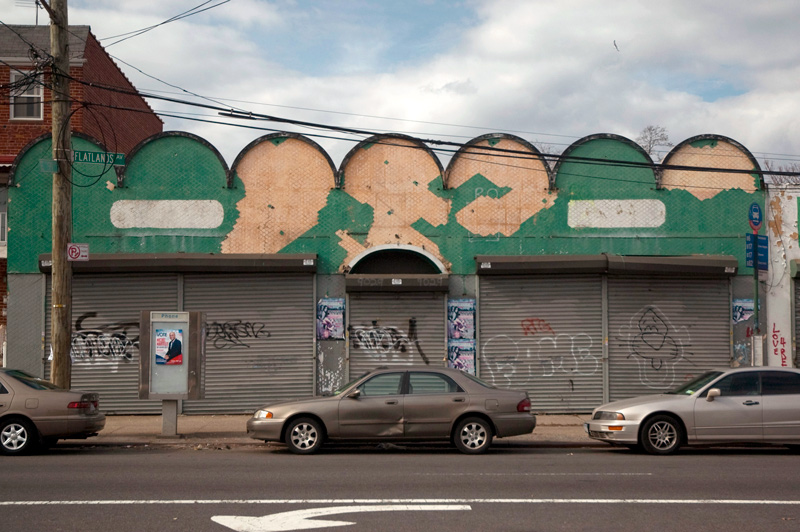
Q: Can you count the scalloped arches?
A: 7